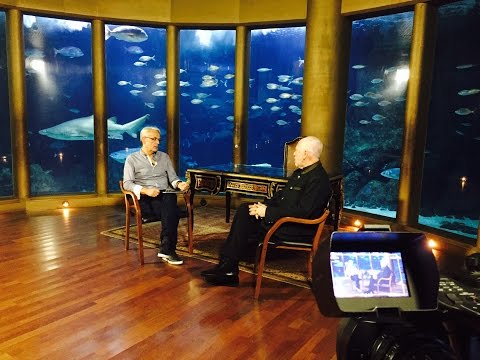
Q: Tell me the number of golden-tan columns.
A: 6